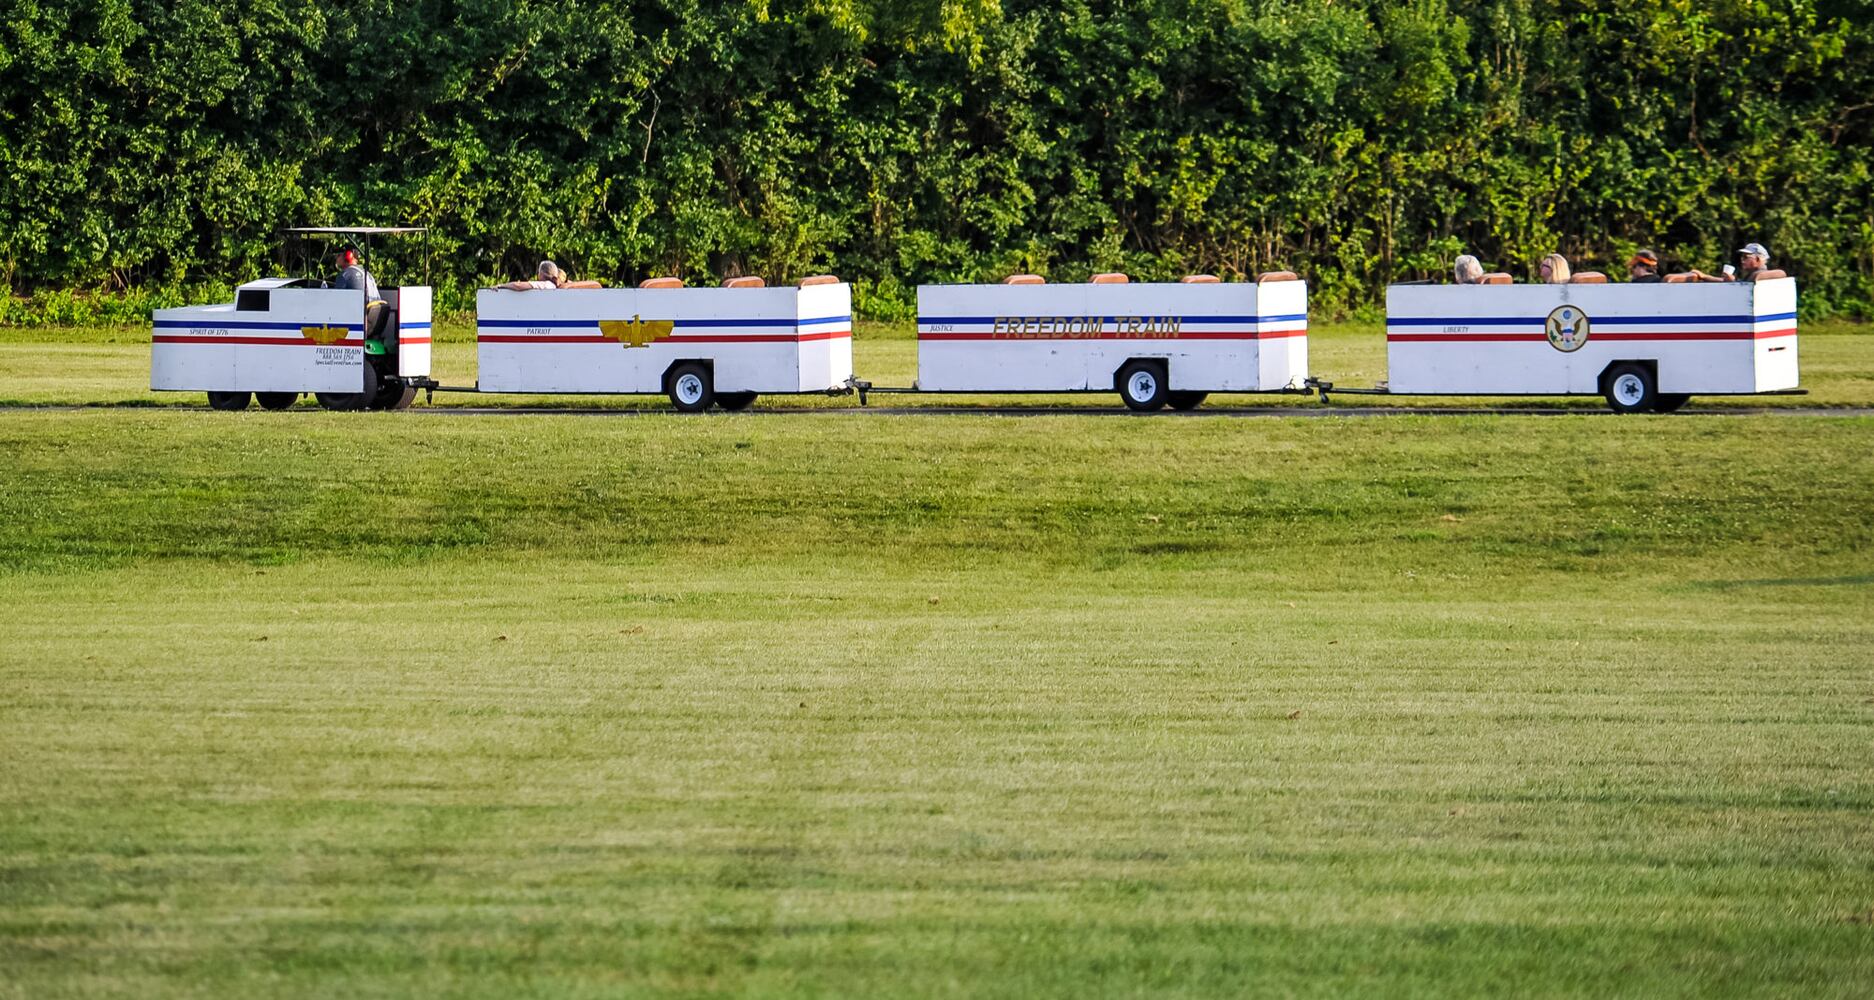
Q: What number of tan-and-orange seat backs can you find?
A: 12